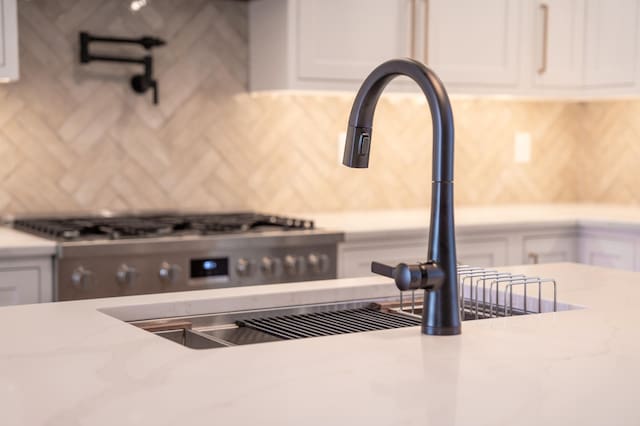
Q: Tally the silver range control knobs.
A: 7